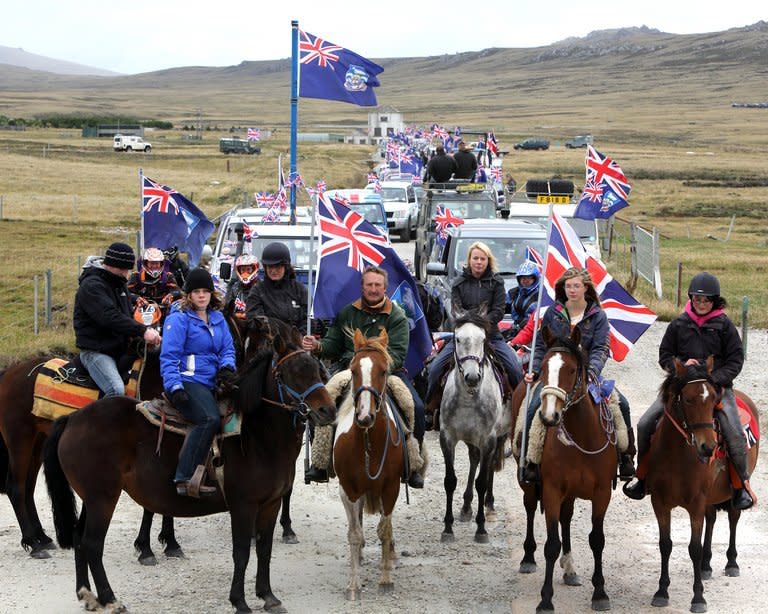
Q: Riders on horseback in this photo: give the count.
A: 7